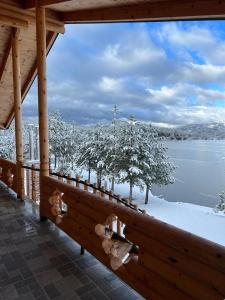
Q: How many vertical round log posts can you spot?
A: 2